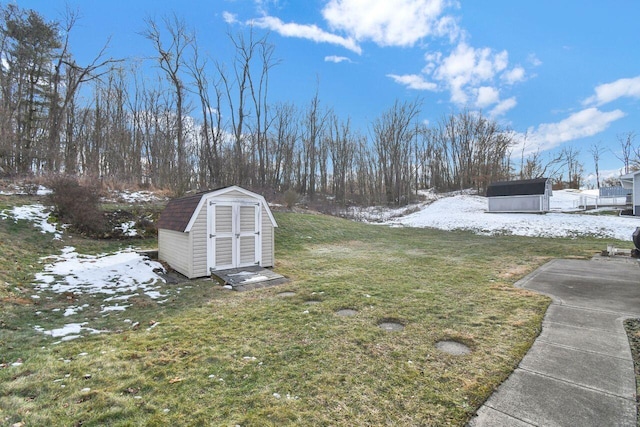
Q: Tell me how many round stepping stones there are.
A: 5